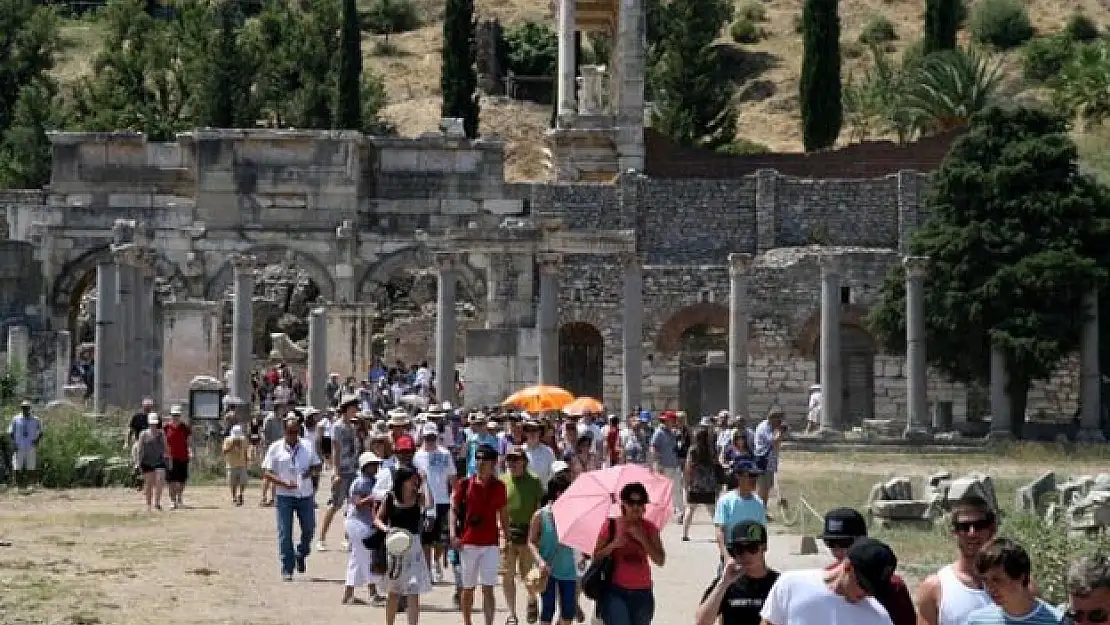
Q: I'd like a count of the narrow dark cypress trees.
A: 4